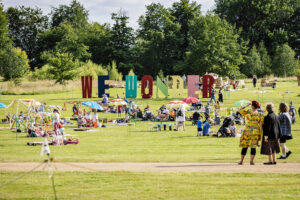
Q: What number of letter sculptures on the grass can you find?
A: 8